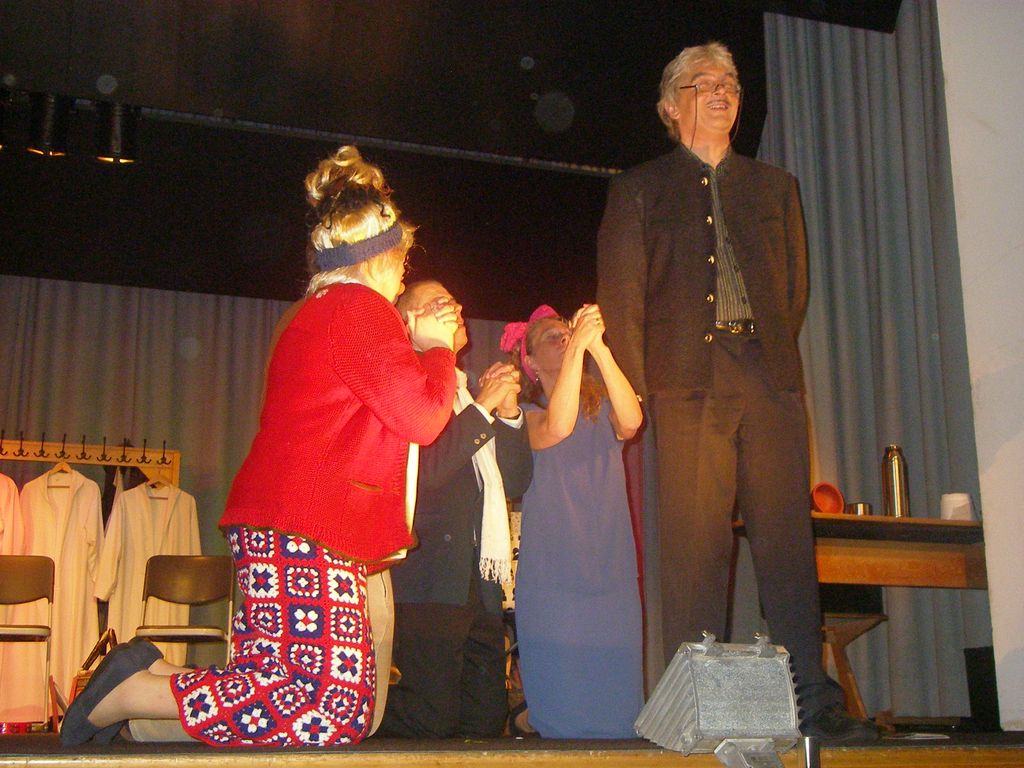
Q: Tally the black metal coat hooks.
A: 9